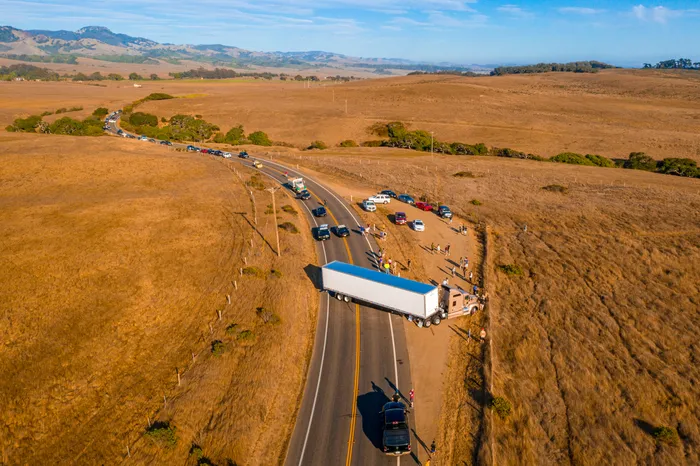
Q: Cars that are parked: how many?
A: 8